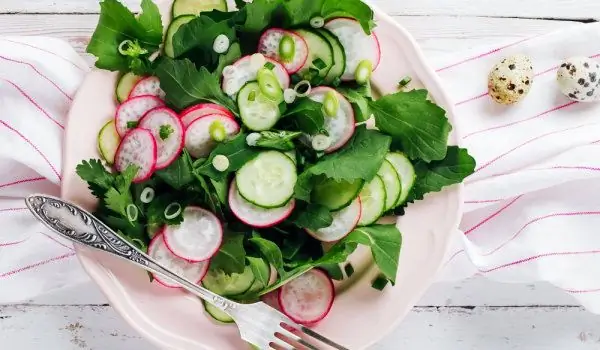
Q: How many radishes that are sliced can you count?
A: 15